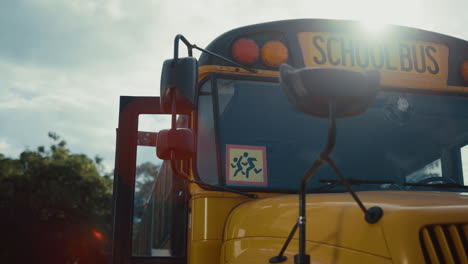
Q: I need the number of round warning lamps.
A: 3